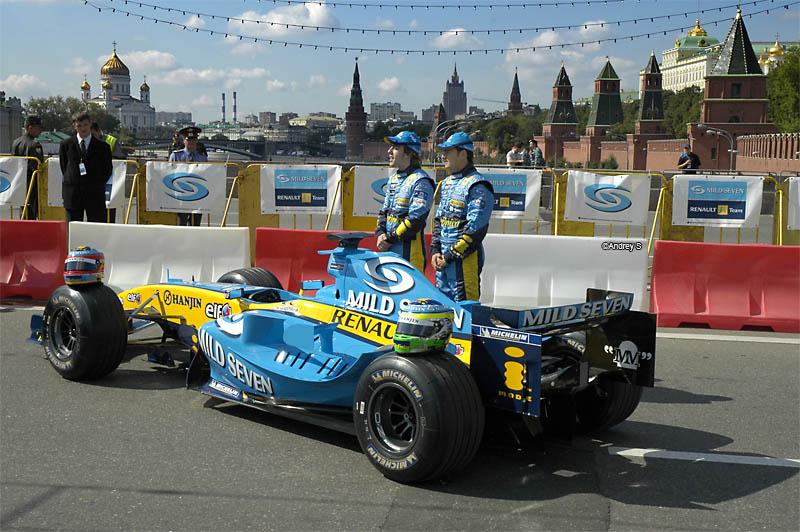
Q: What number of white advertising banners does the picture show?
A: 9